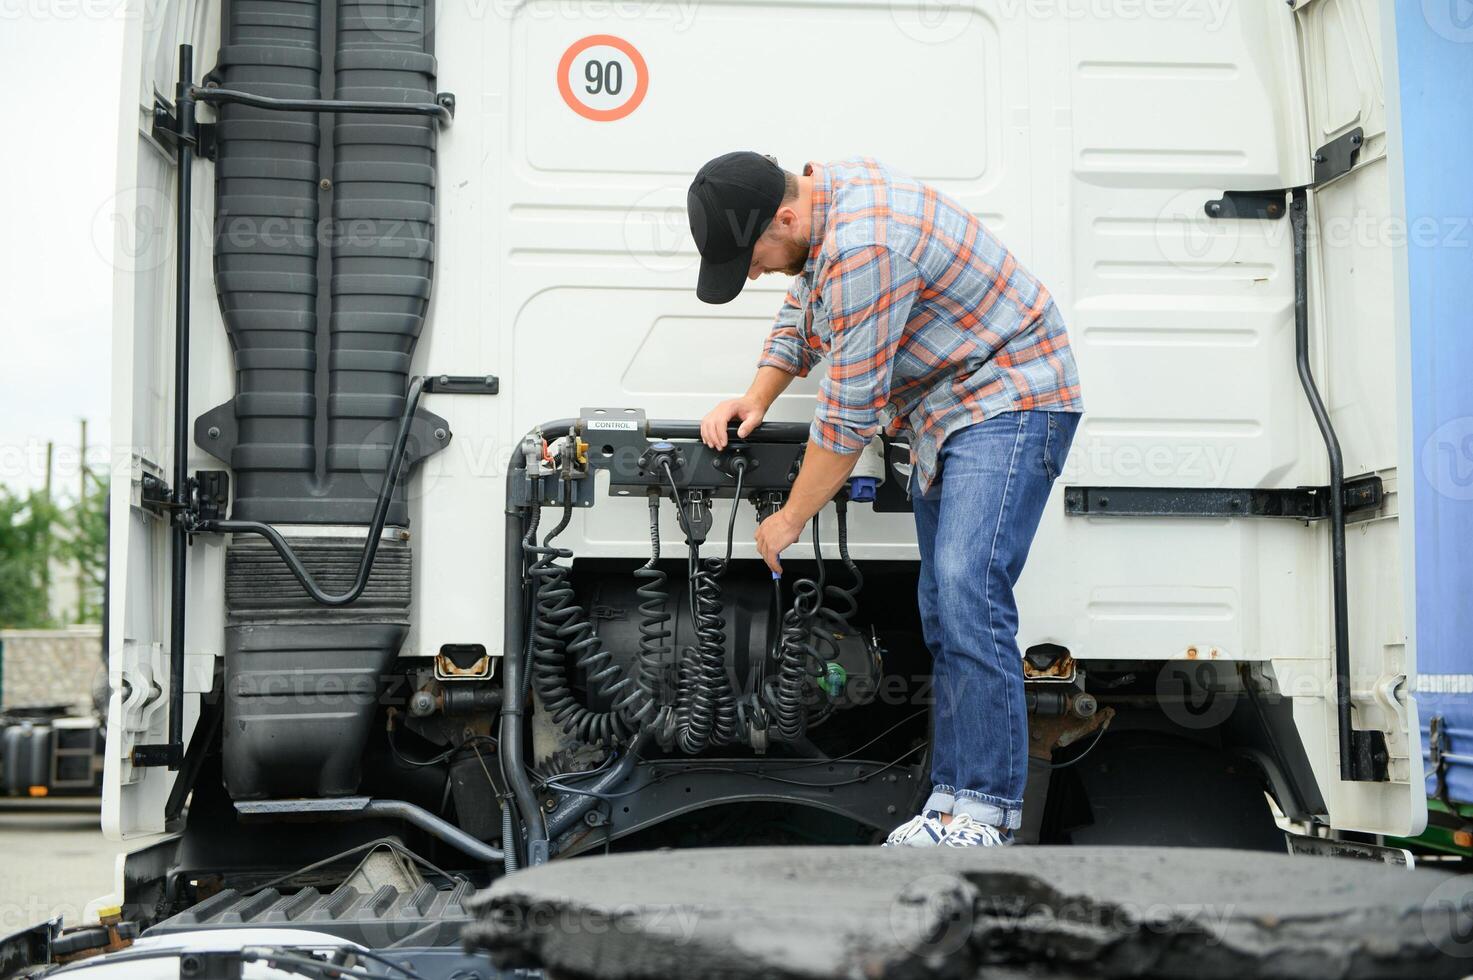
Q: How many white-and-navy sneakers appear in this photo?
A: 2